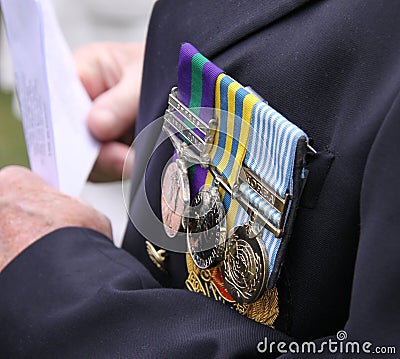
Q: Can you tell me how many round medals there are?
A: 3